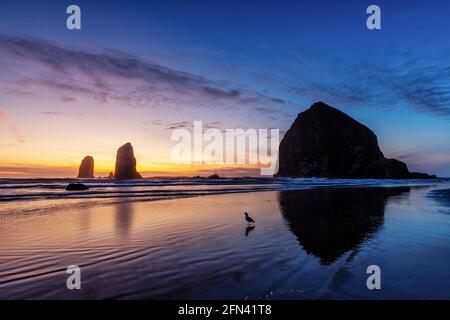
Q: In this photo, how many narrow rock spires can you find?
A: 2